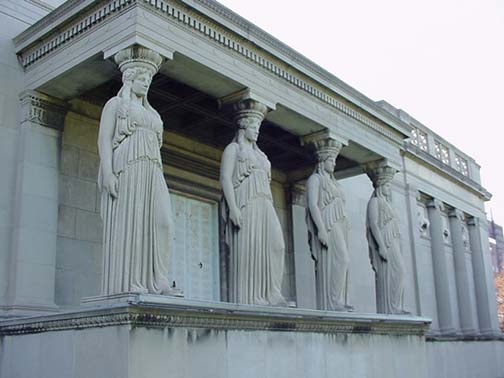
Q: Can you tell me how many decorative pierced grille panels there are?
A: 3